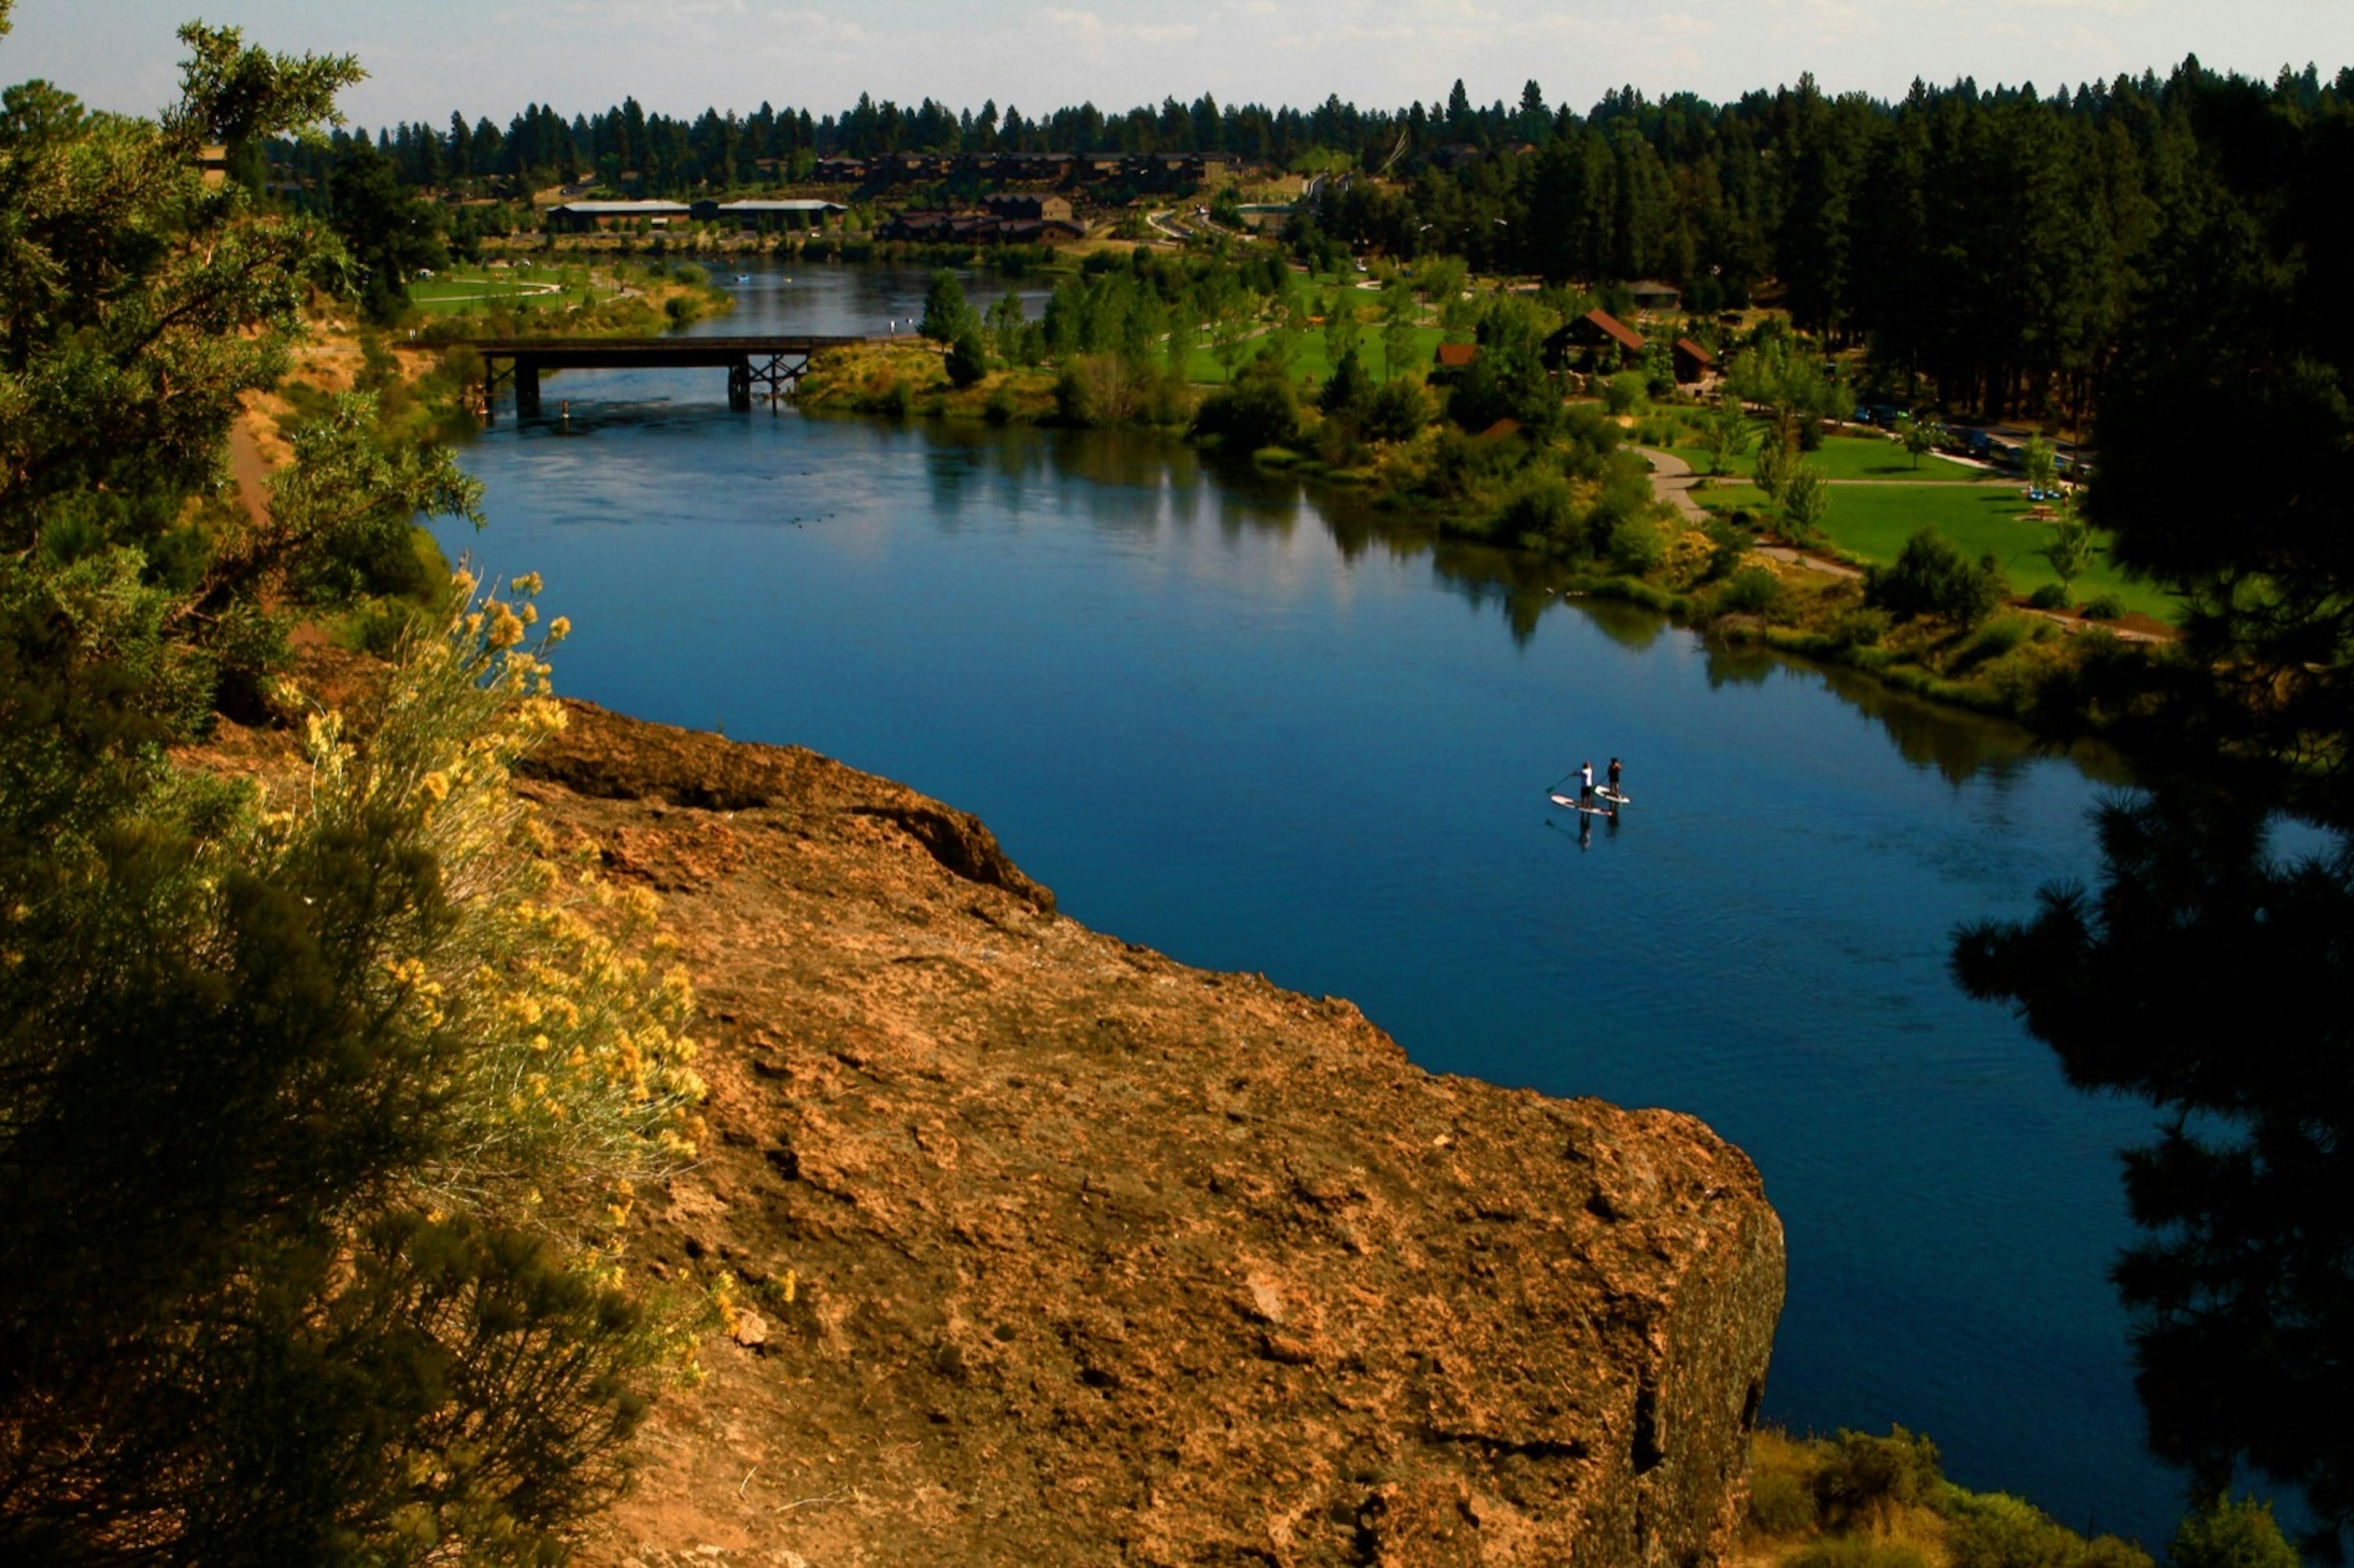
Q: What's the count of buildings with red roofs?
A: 4